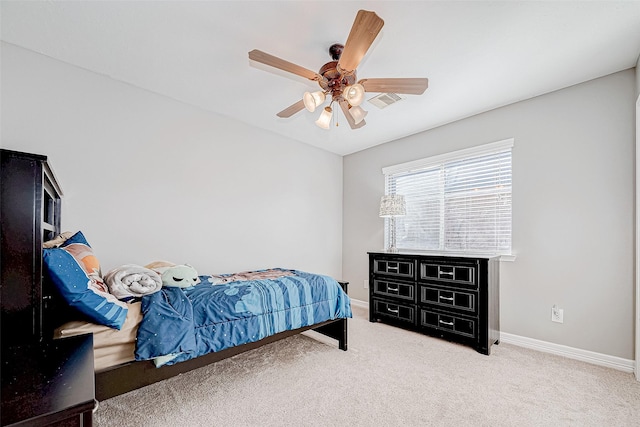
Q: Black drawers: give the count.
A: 6